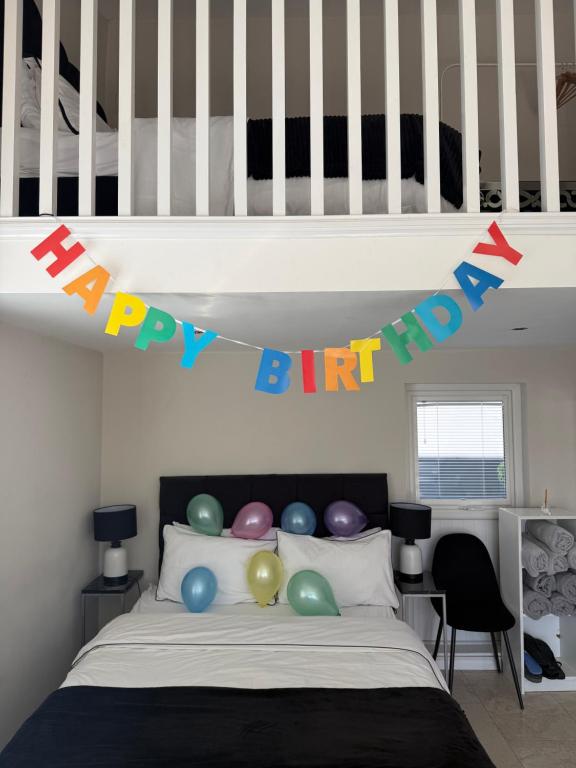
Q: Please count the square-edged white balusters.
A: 15